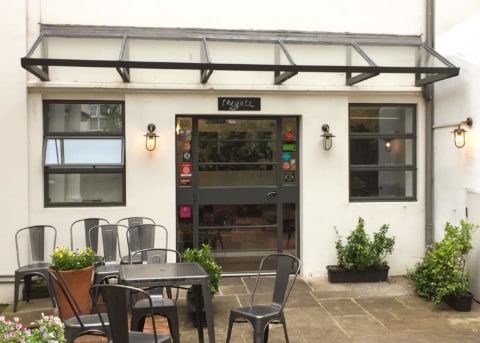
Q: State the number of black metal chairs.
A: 9